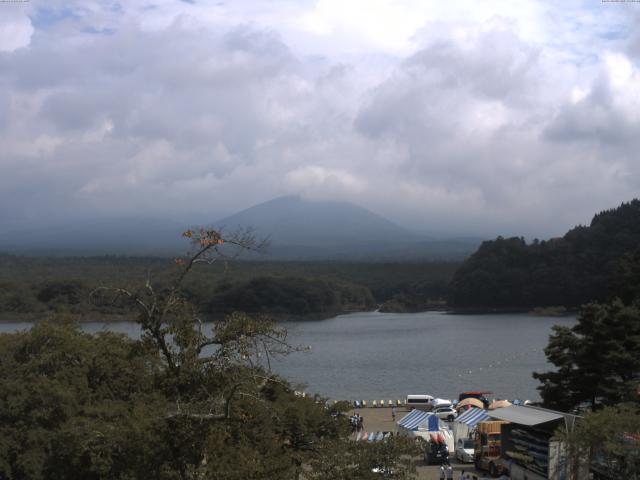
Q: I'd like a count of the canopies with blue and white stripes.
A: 2